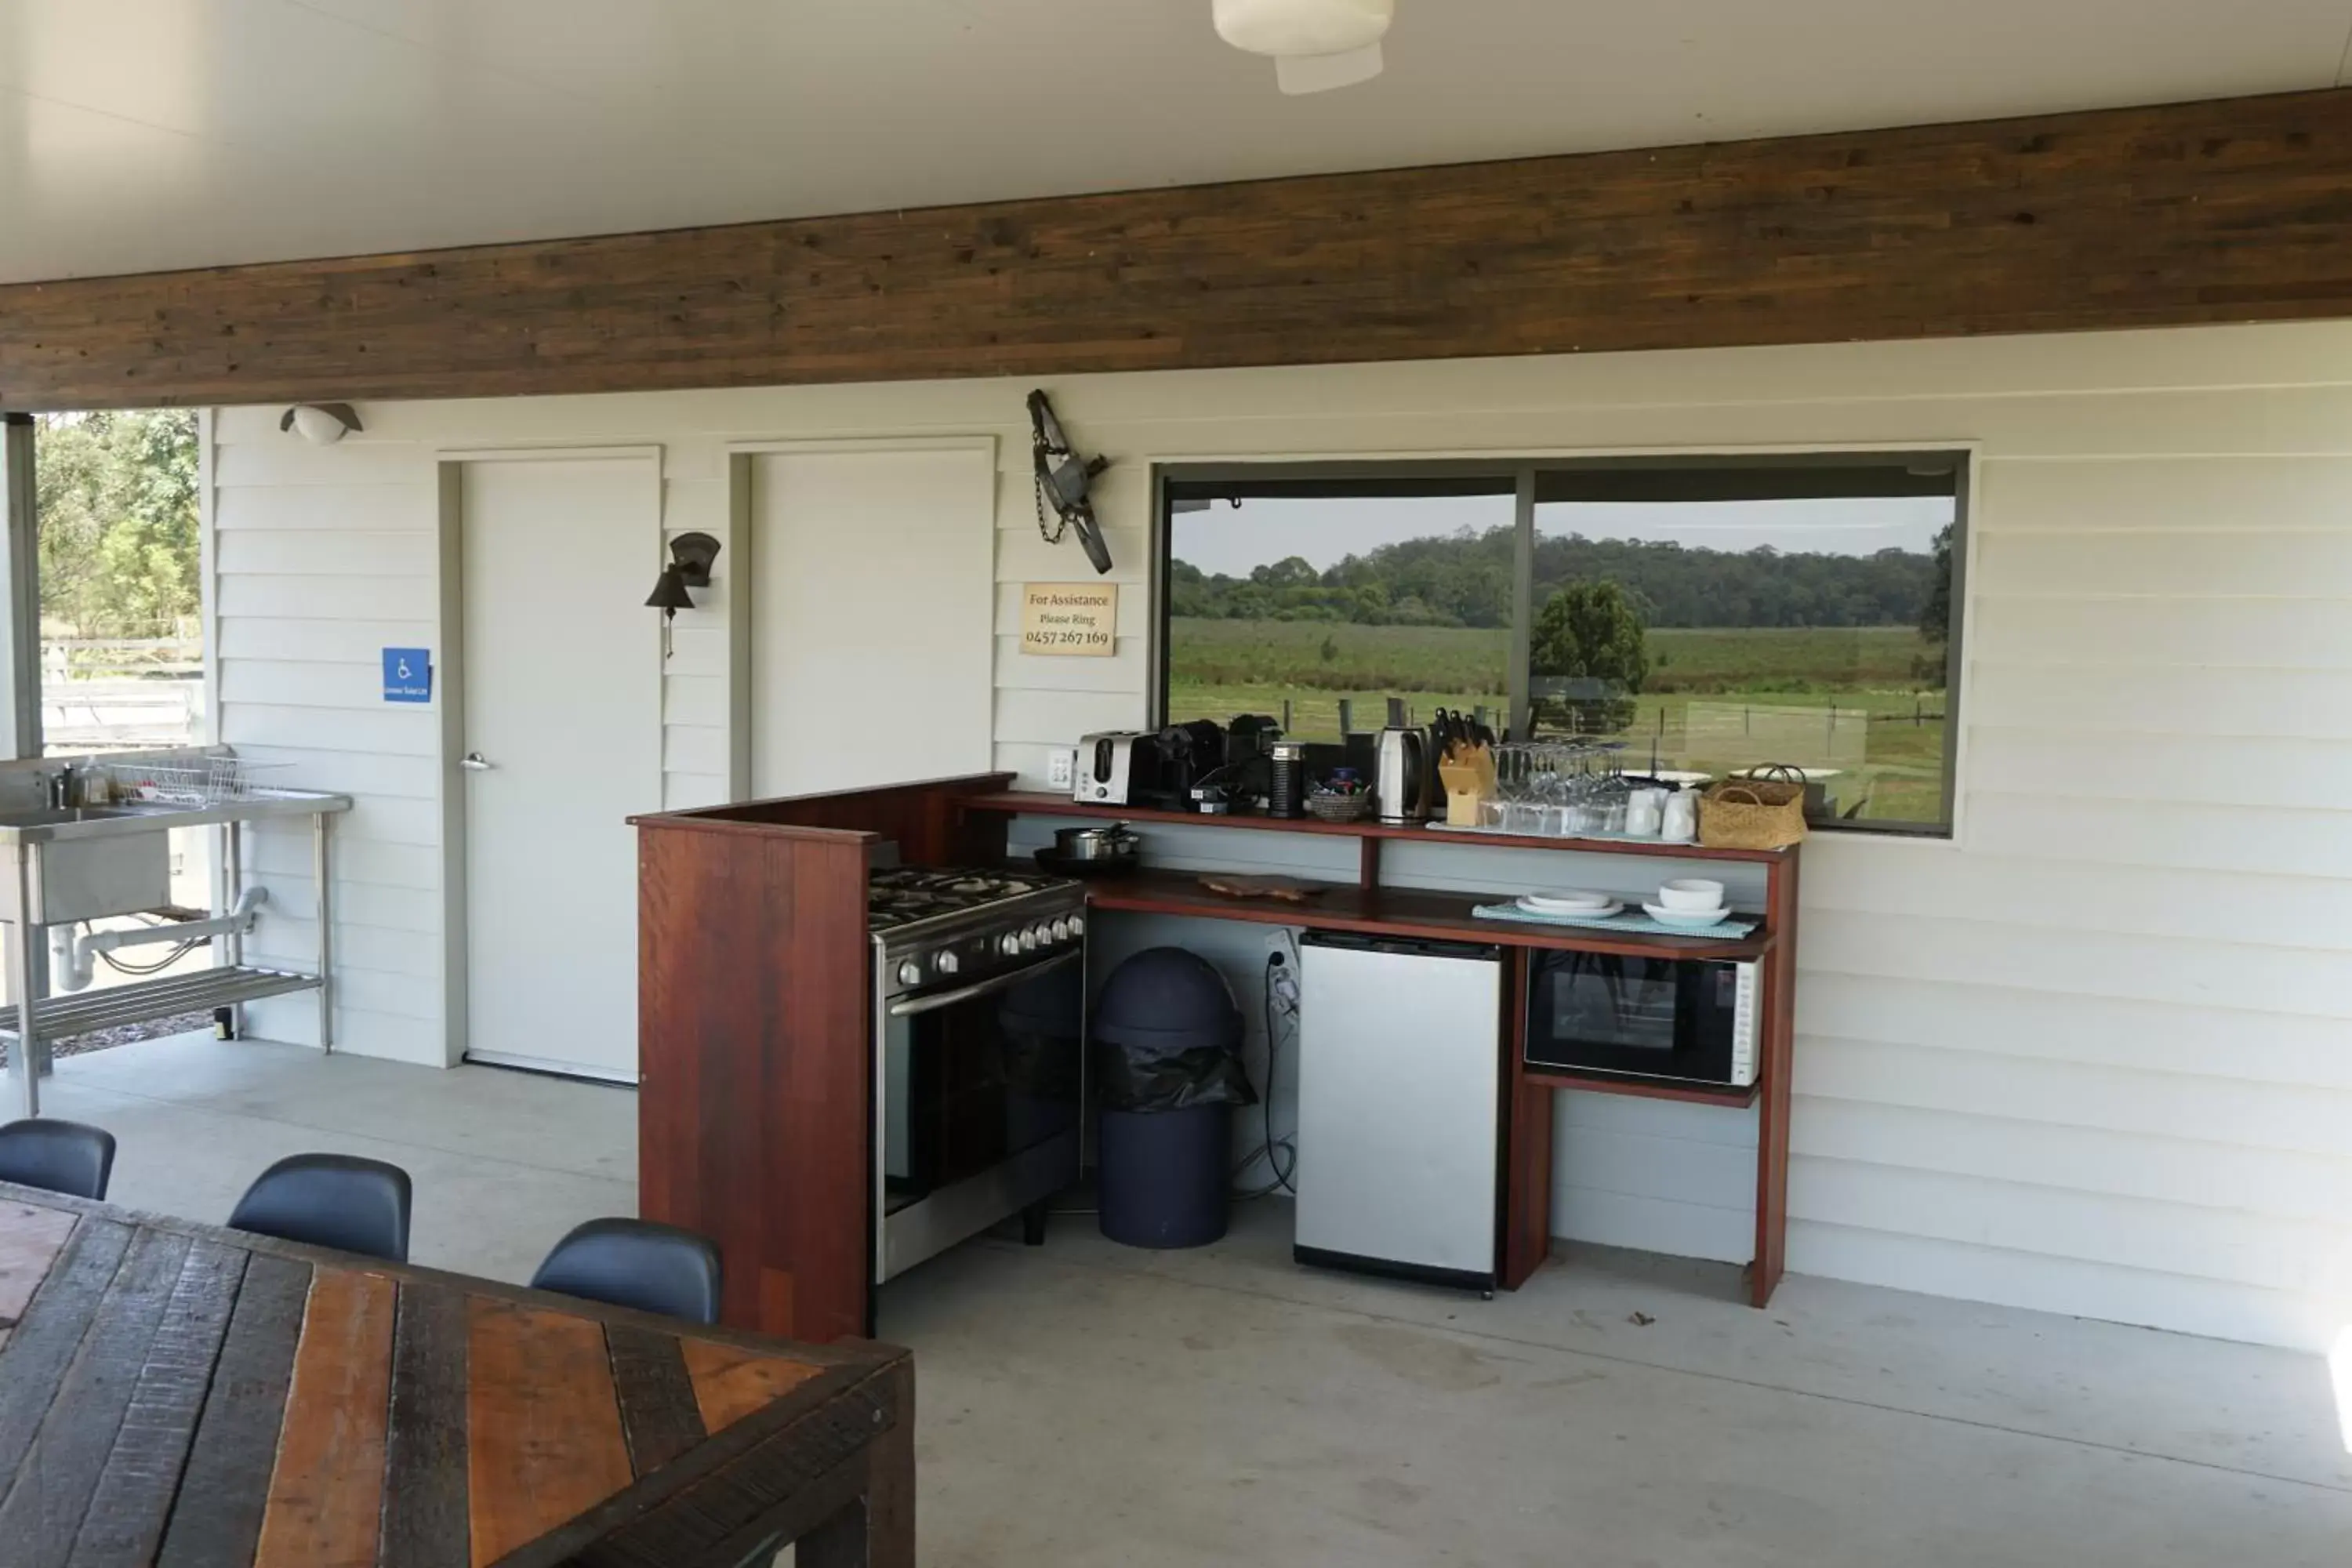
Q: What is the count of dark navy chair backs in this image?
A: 3